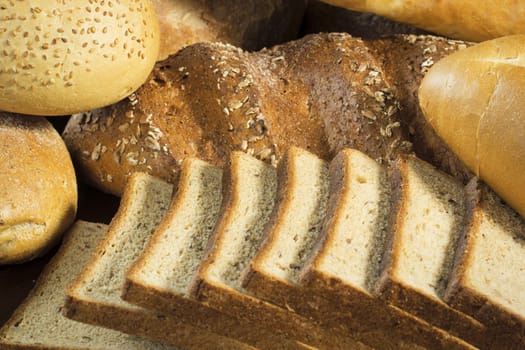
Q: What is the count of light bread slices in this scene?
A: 8